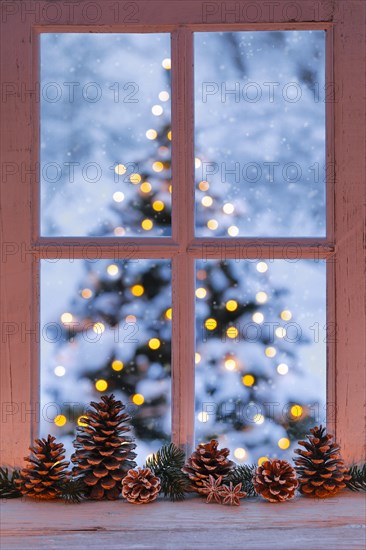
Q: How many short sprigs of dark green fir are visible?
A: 5